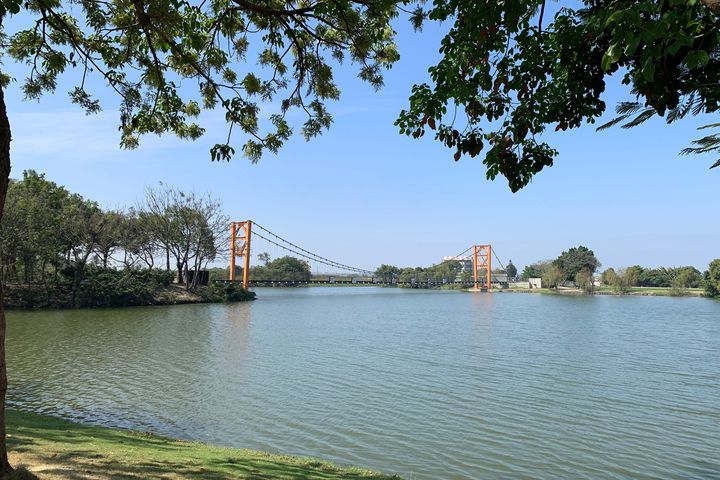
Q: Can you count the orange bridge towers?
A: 2